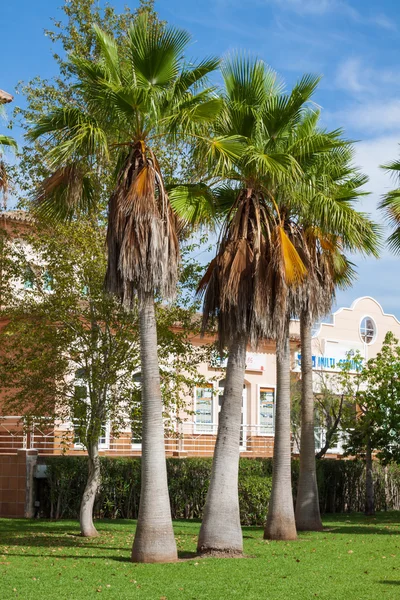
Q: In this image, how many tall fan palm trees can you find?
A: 4